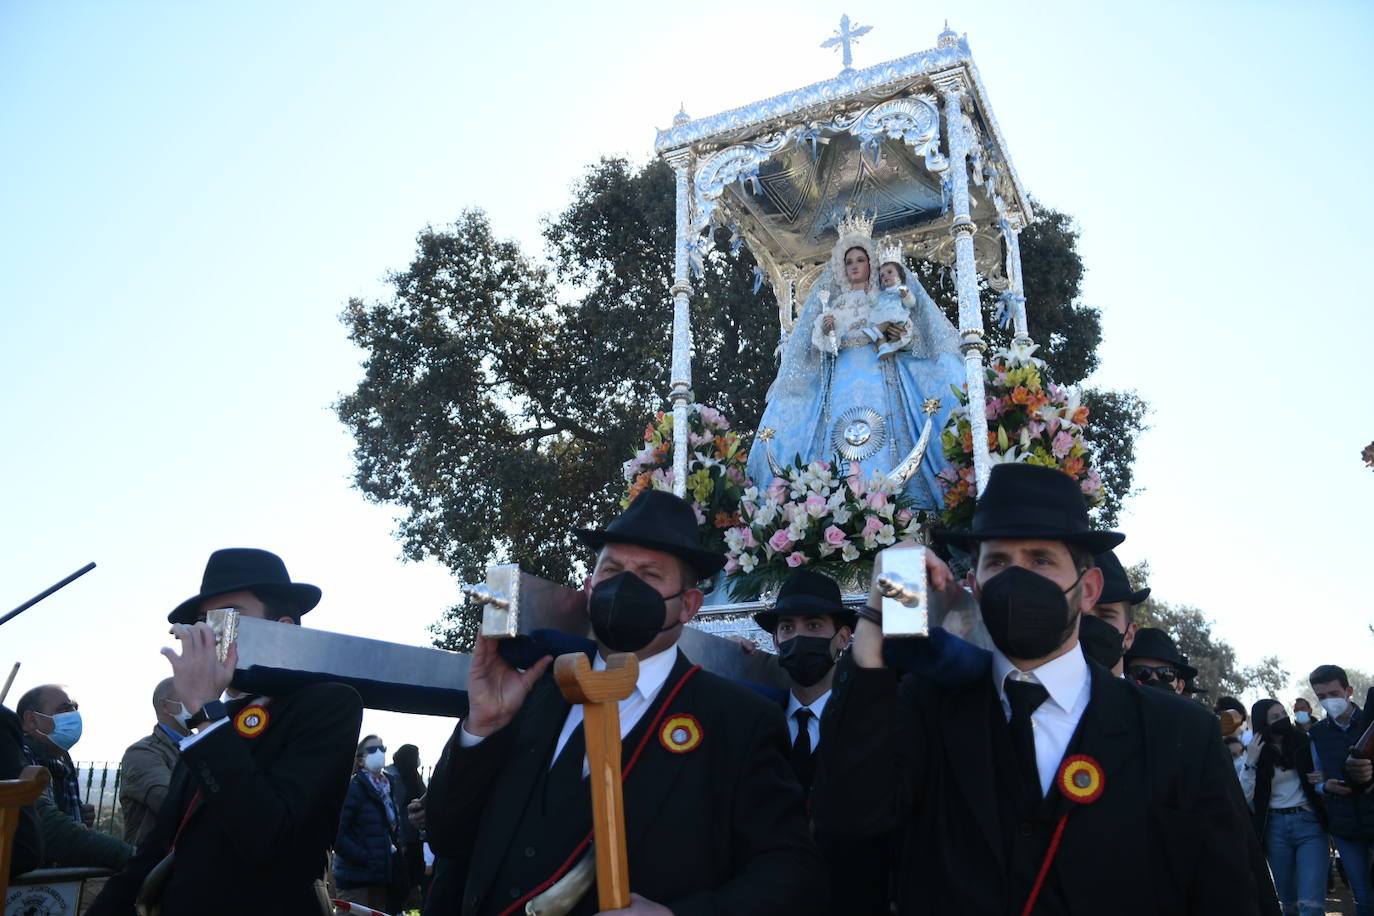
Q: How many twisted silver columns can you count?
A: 4